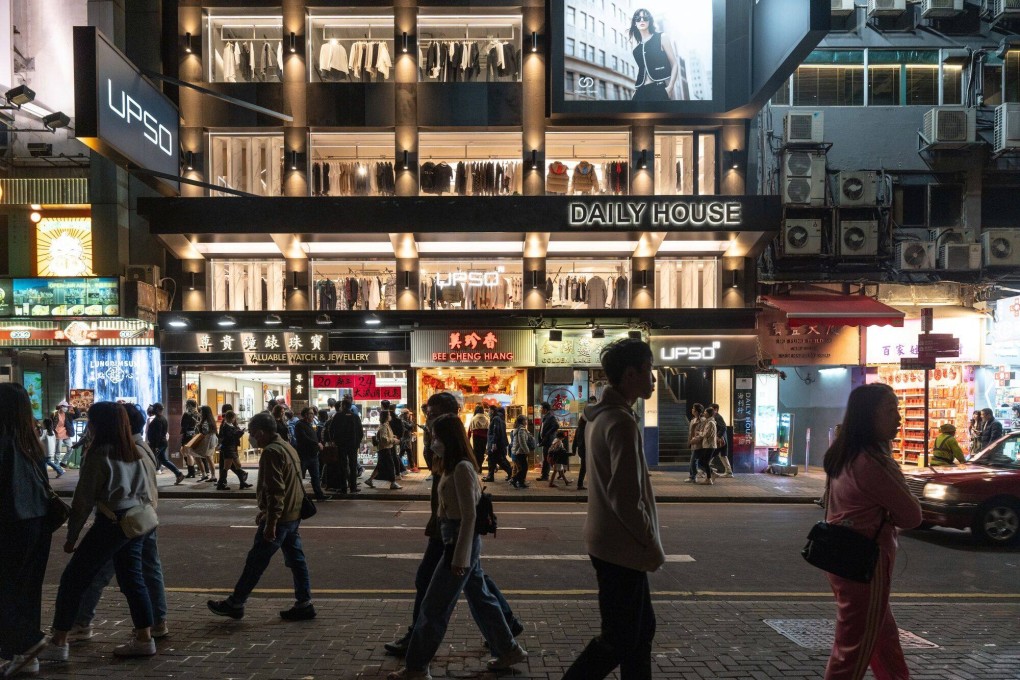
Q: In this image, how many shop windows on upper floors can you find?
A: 13